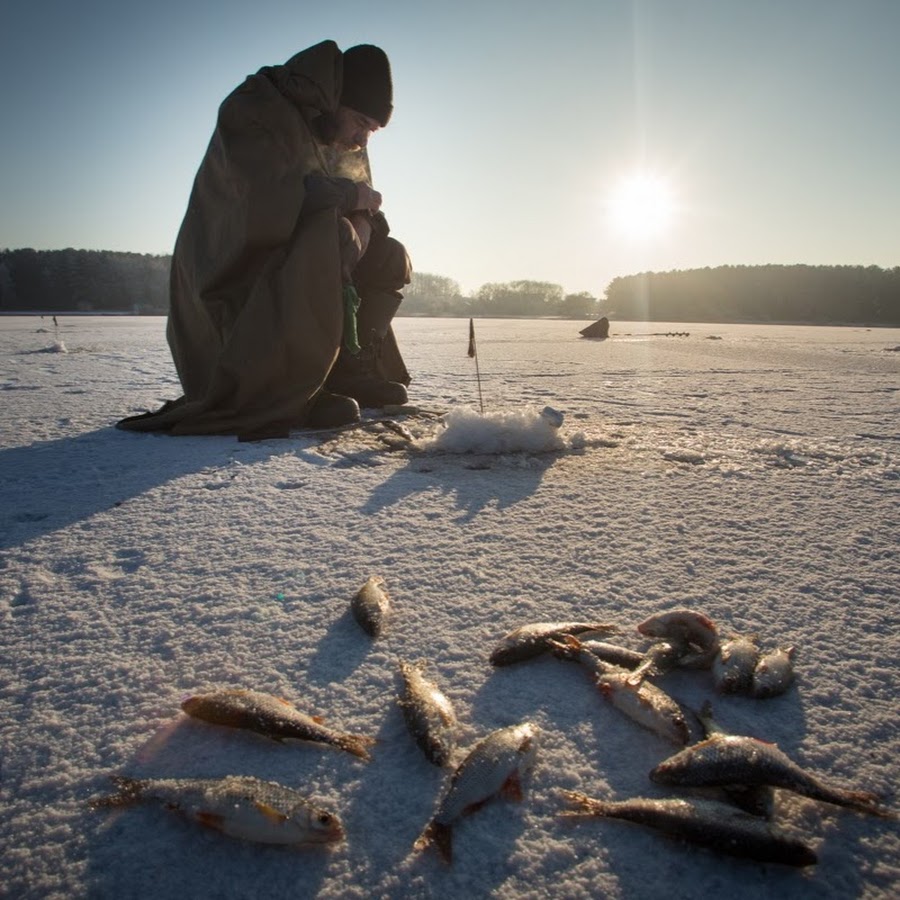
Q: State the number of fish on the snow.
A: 14